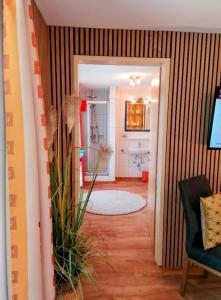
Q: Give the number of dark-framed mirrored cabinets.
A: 1